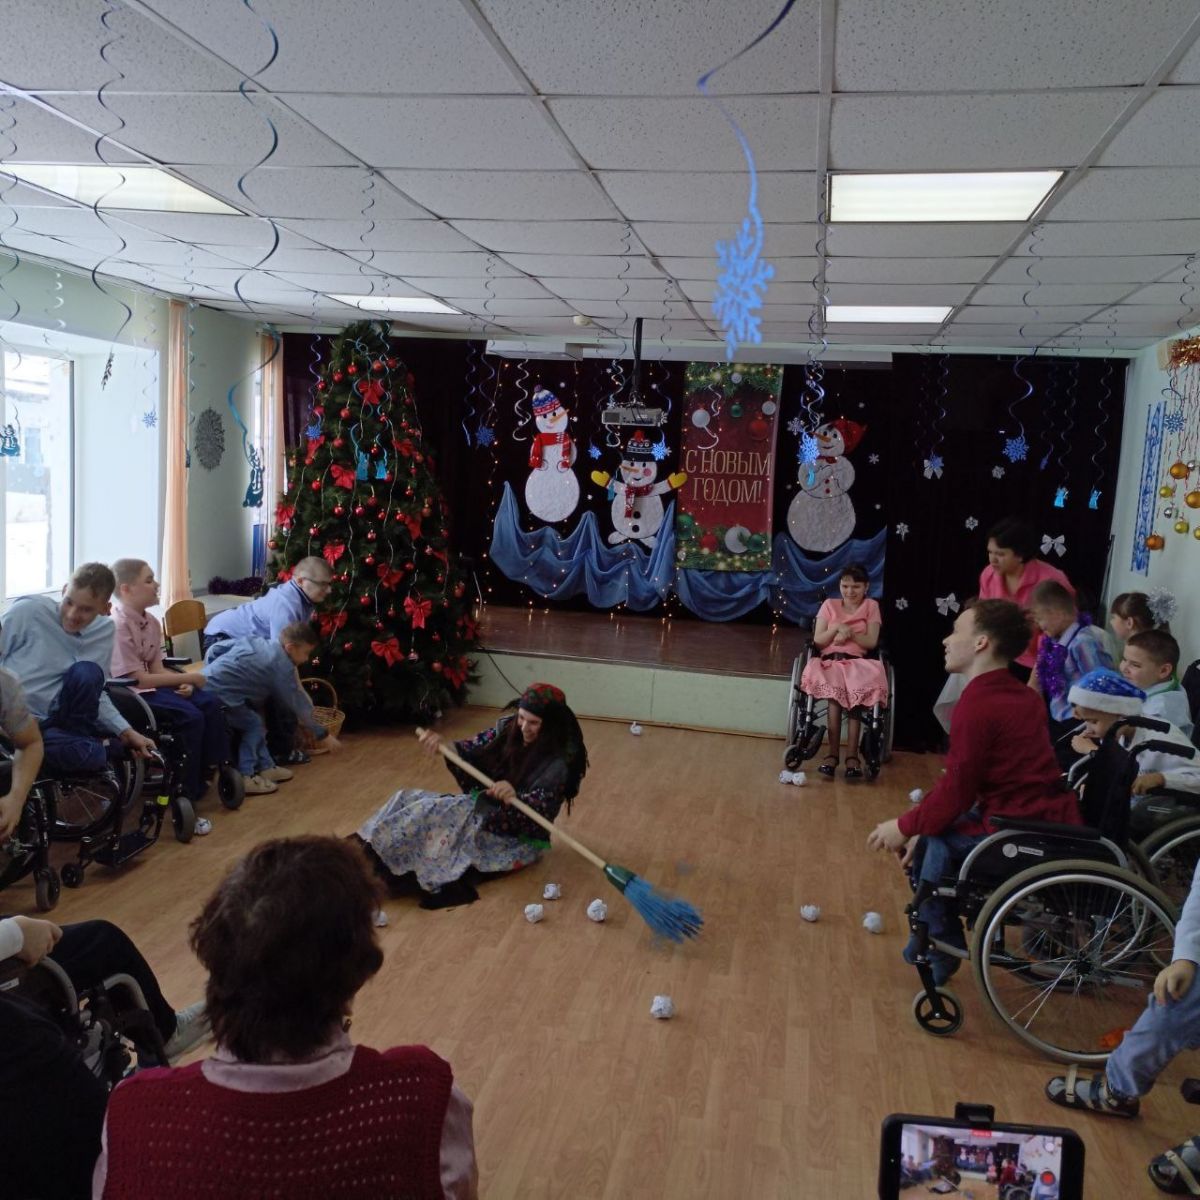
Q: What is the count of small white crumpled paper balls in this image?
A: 12